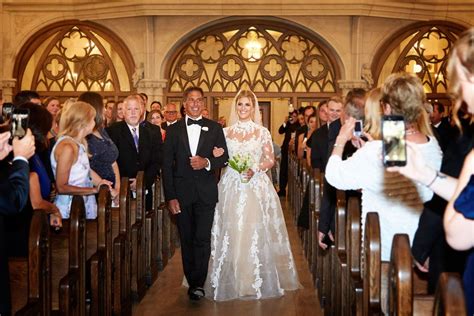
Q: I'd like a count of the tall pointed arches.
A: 3